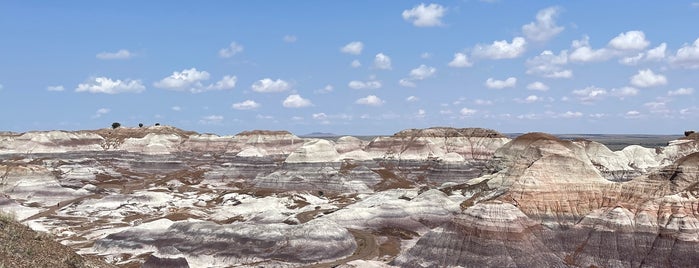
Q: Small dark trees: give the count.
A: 3